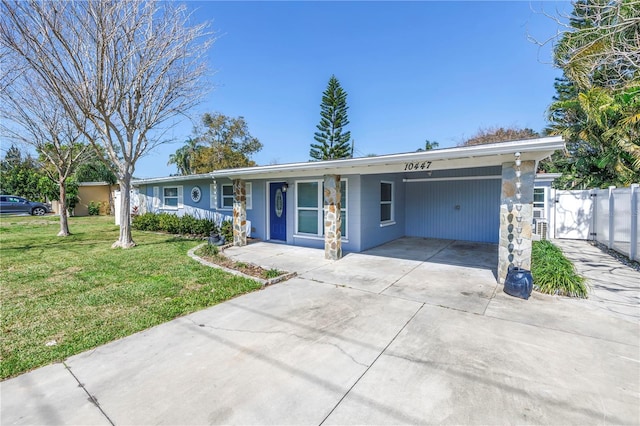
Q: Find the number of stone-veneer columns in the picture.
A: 3